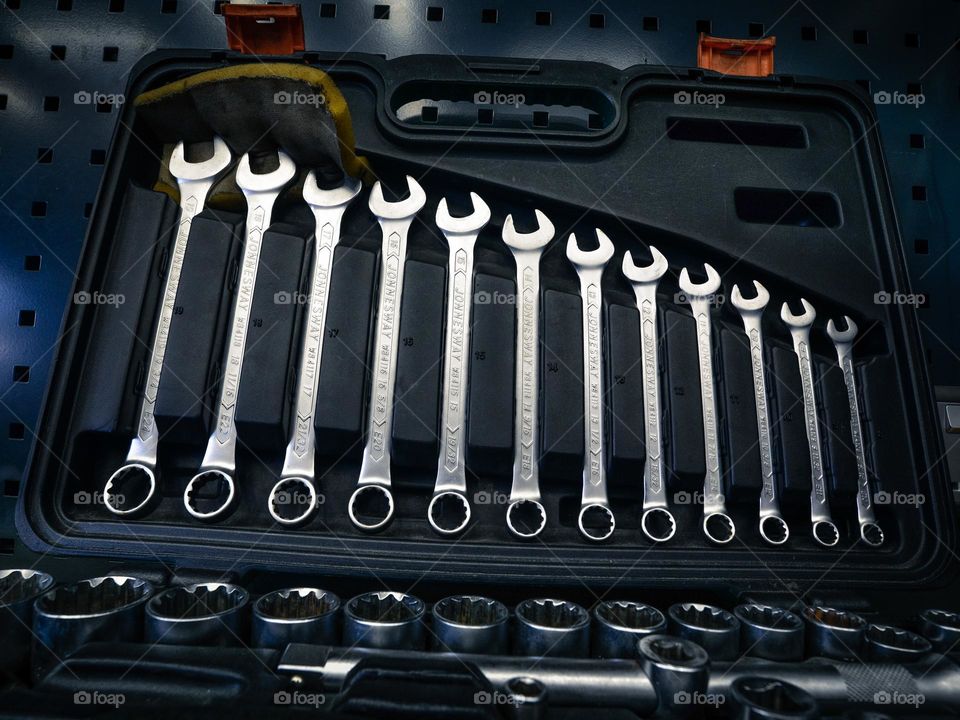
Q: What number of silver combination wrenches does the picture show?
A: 12